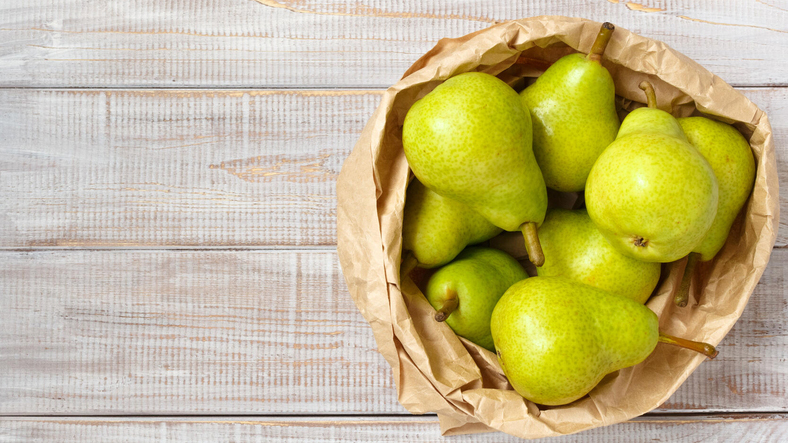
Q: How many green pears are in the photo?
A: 8